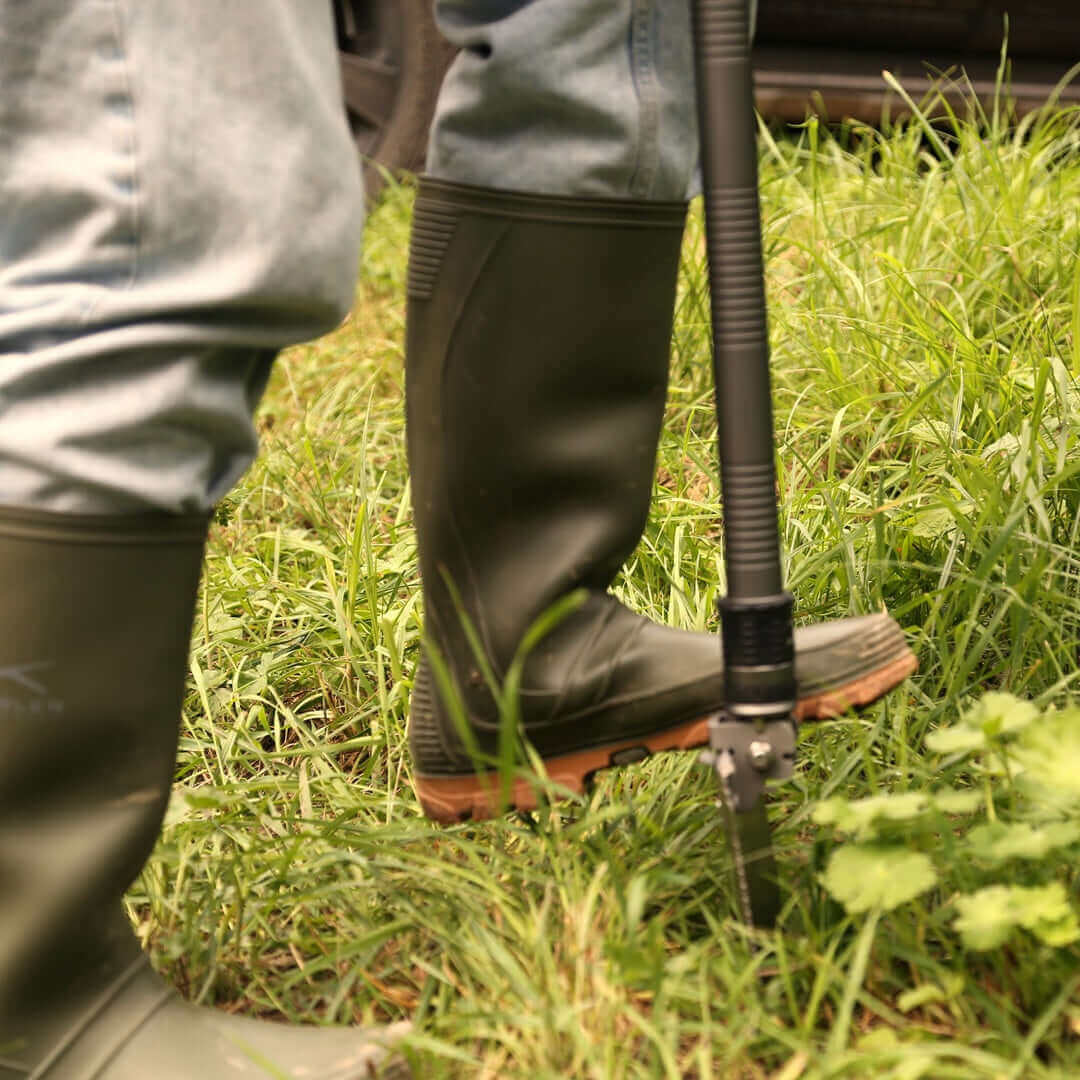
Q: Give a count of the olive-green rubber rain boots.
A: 2